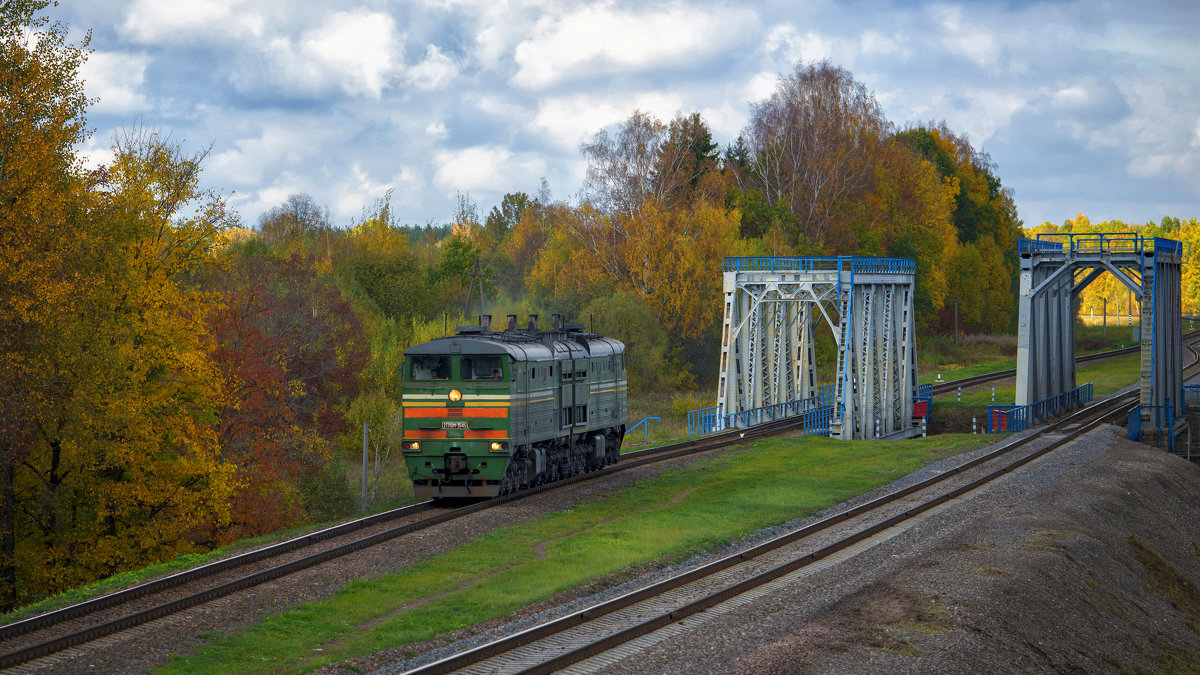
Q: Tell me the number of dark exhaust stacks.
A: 4